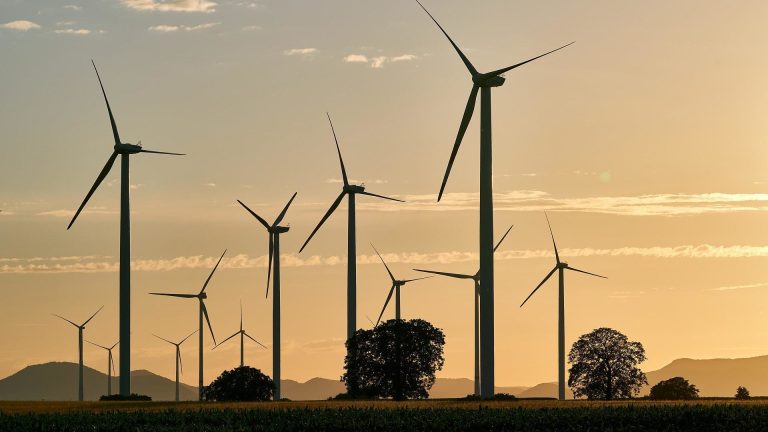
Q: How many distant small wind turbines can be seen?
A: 4